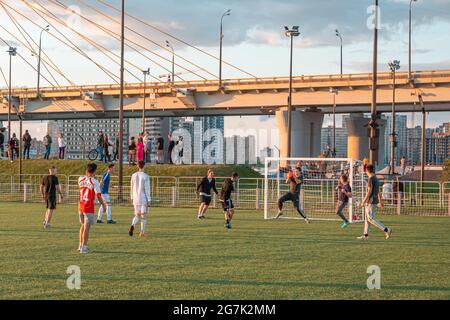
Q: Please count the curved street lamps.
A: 5